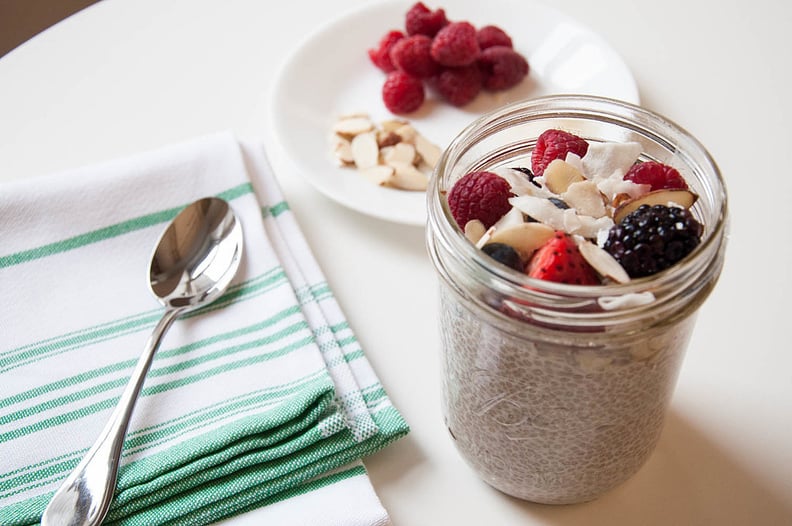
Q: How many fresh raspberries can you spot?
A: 11